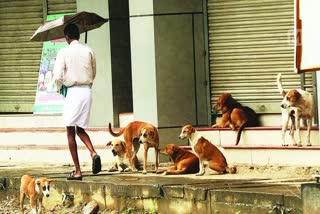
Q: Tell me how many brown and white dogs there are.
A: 5